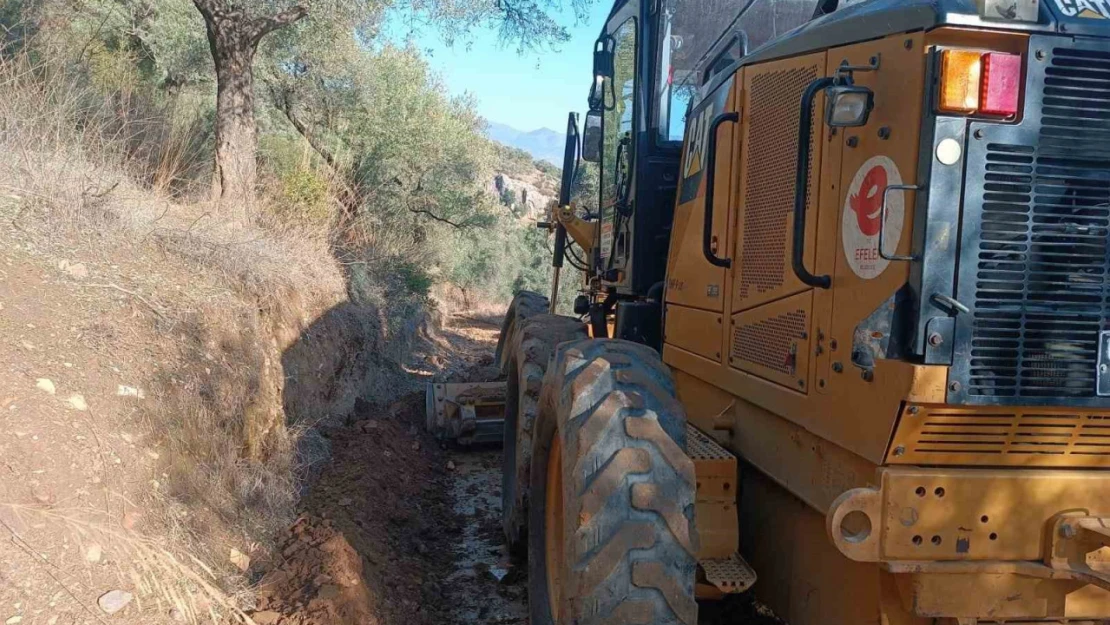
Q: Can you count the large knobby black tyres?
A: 3